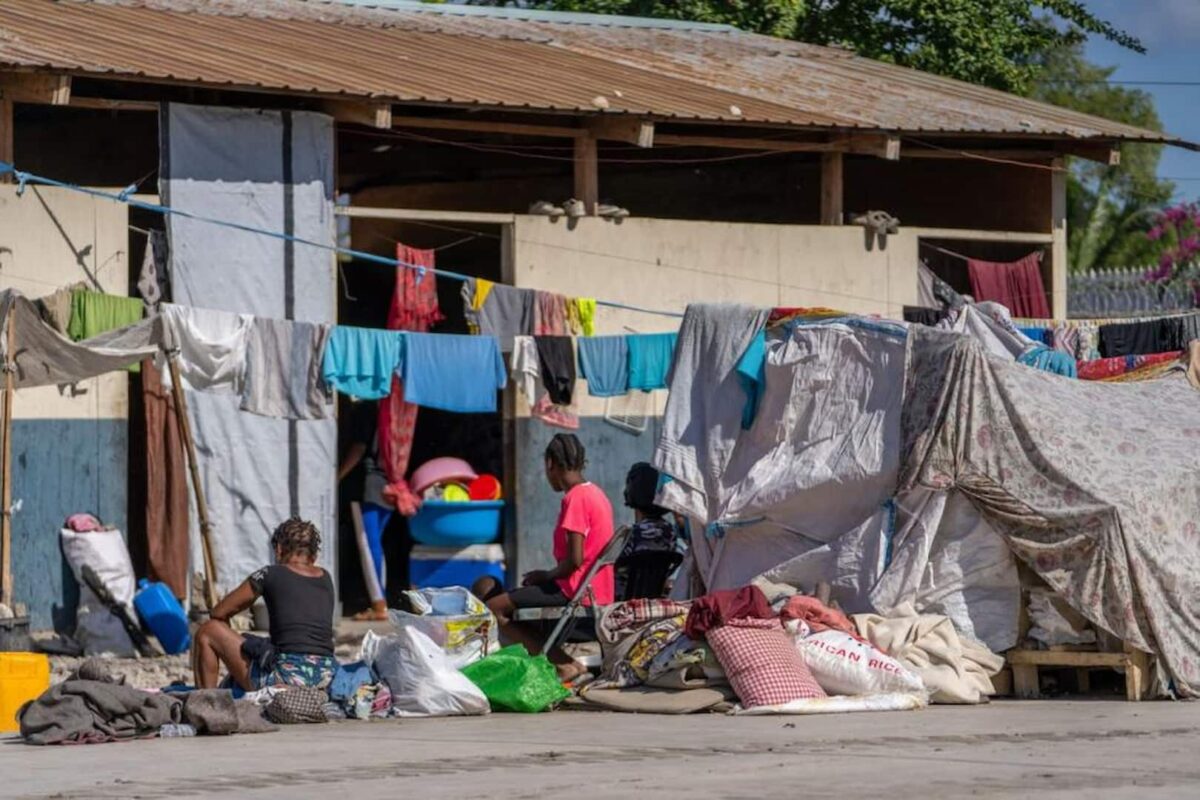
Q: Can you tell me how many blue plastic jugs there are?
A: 1